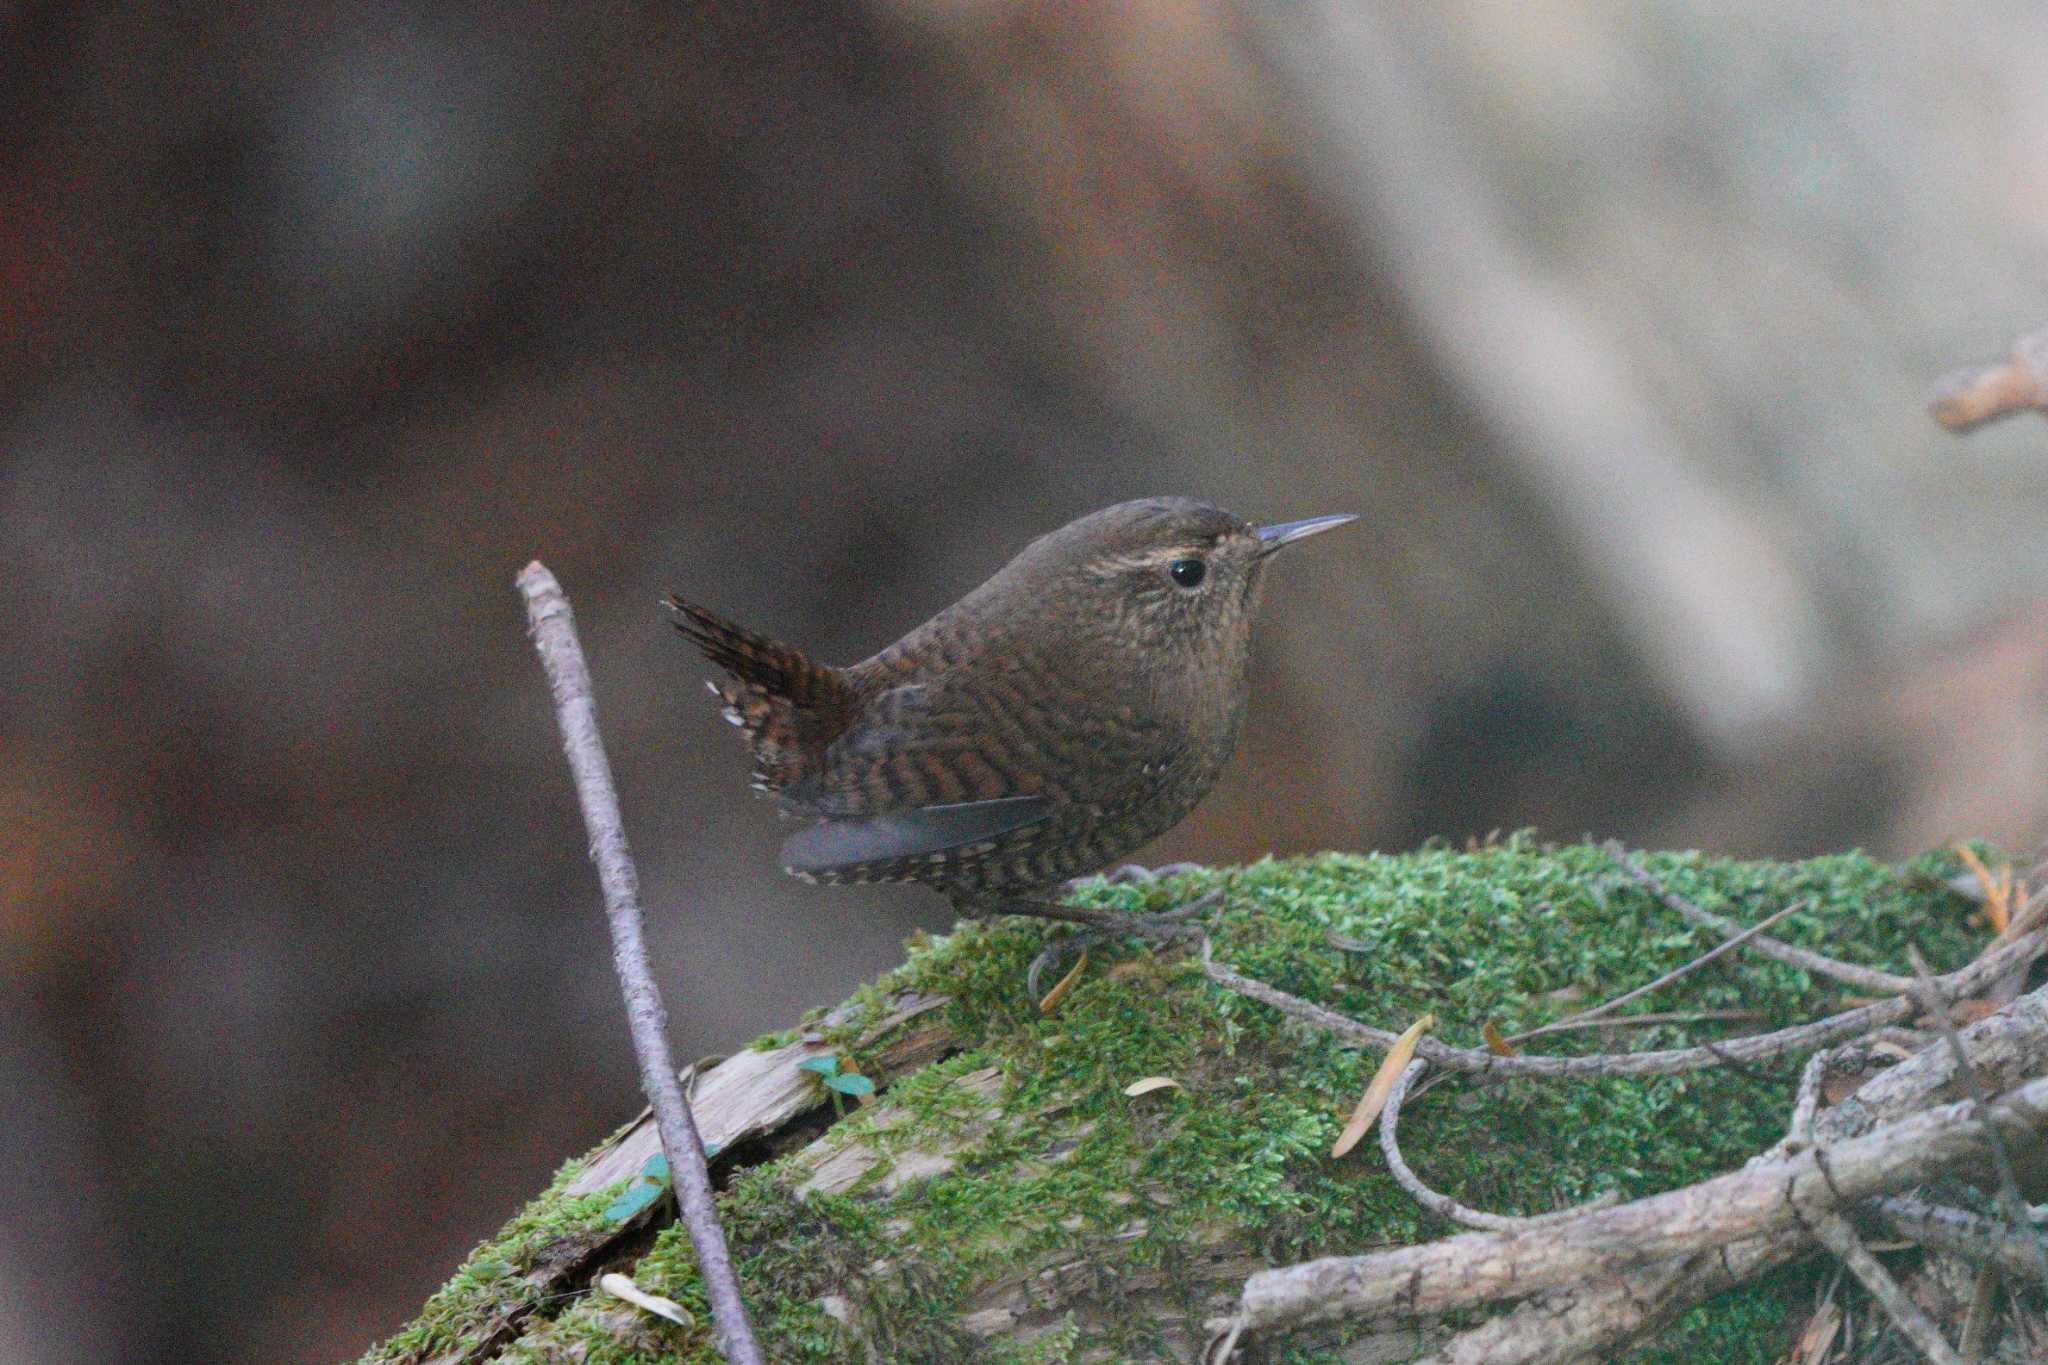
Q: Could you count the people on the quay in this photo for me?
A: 0